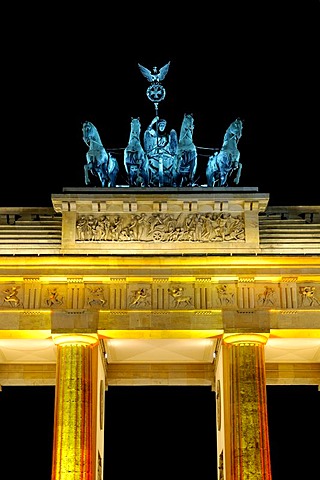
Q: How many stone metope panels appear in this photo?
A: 8